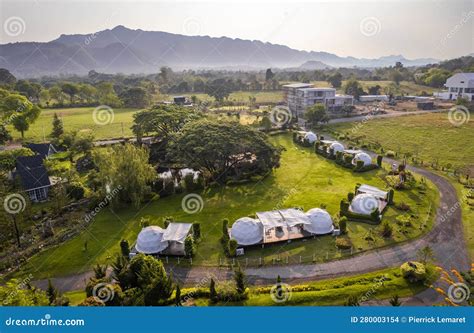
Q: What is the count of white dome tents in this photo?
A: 7